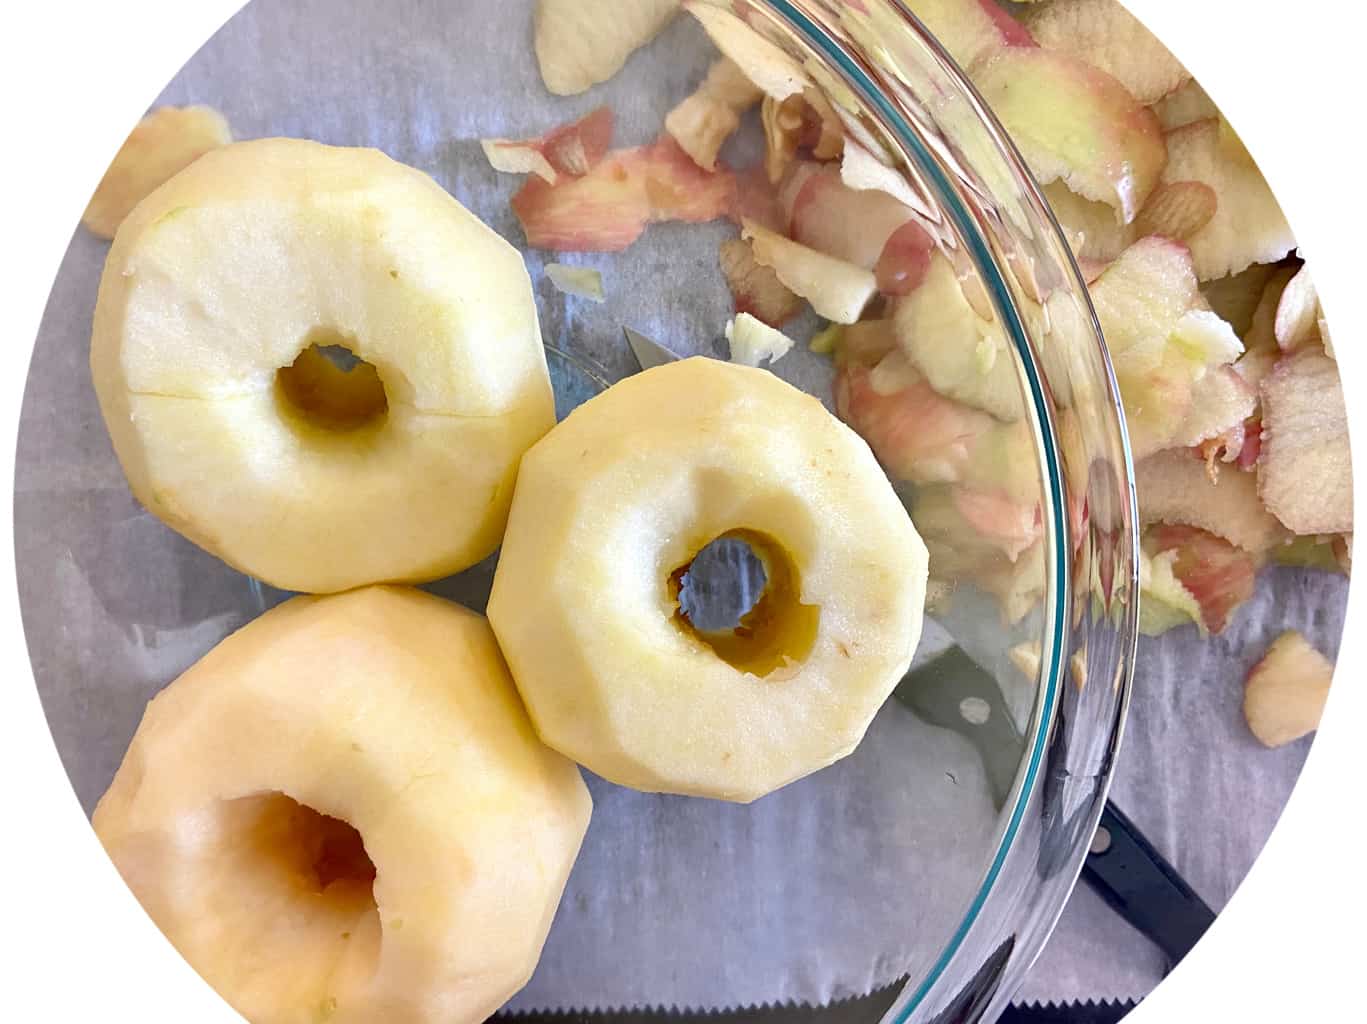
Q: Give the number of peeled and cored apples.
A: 3